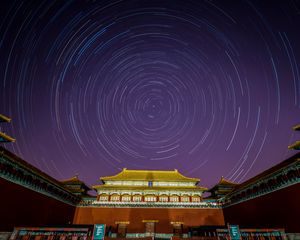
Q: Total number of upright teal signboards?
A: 2